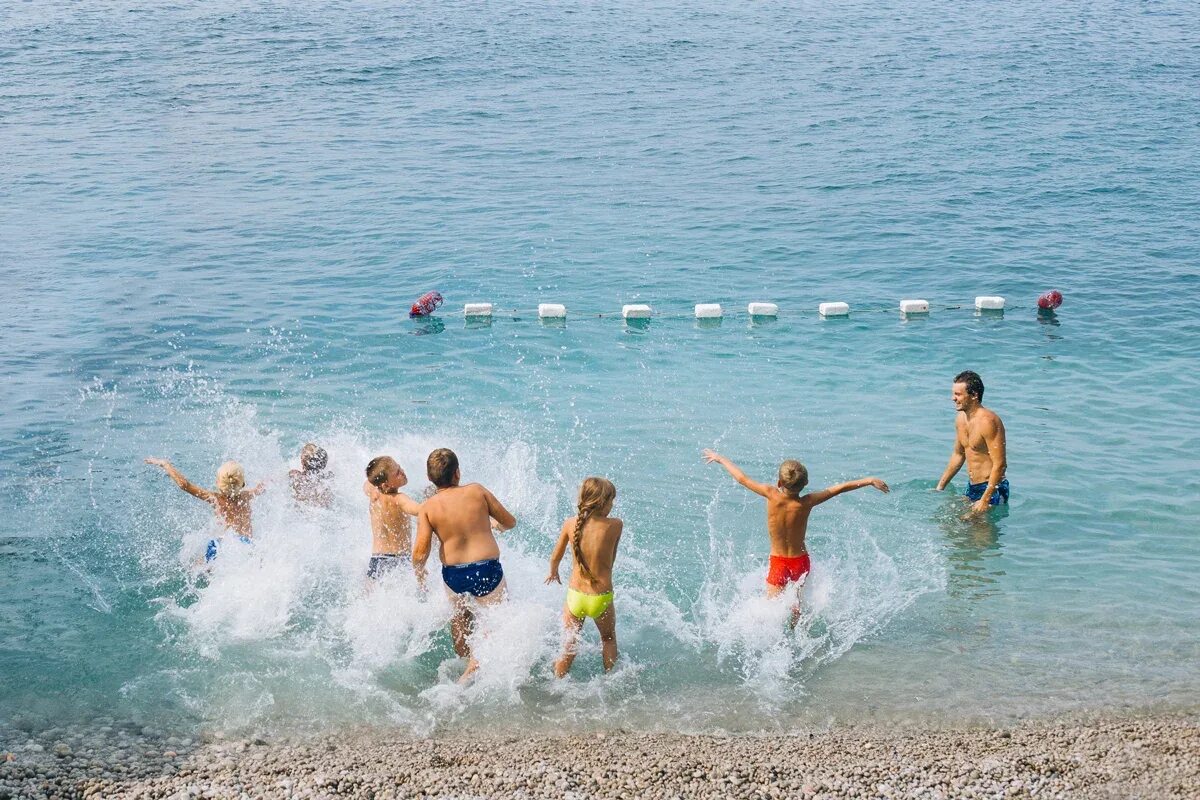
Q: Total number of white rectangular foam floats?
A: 8